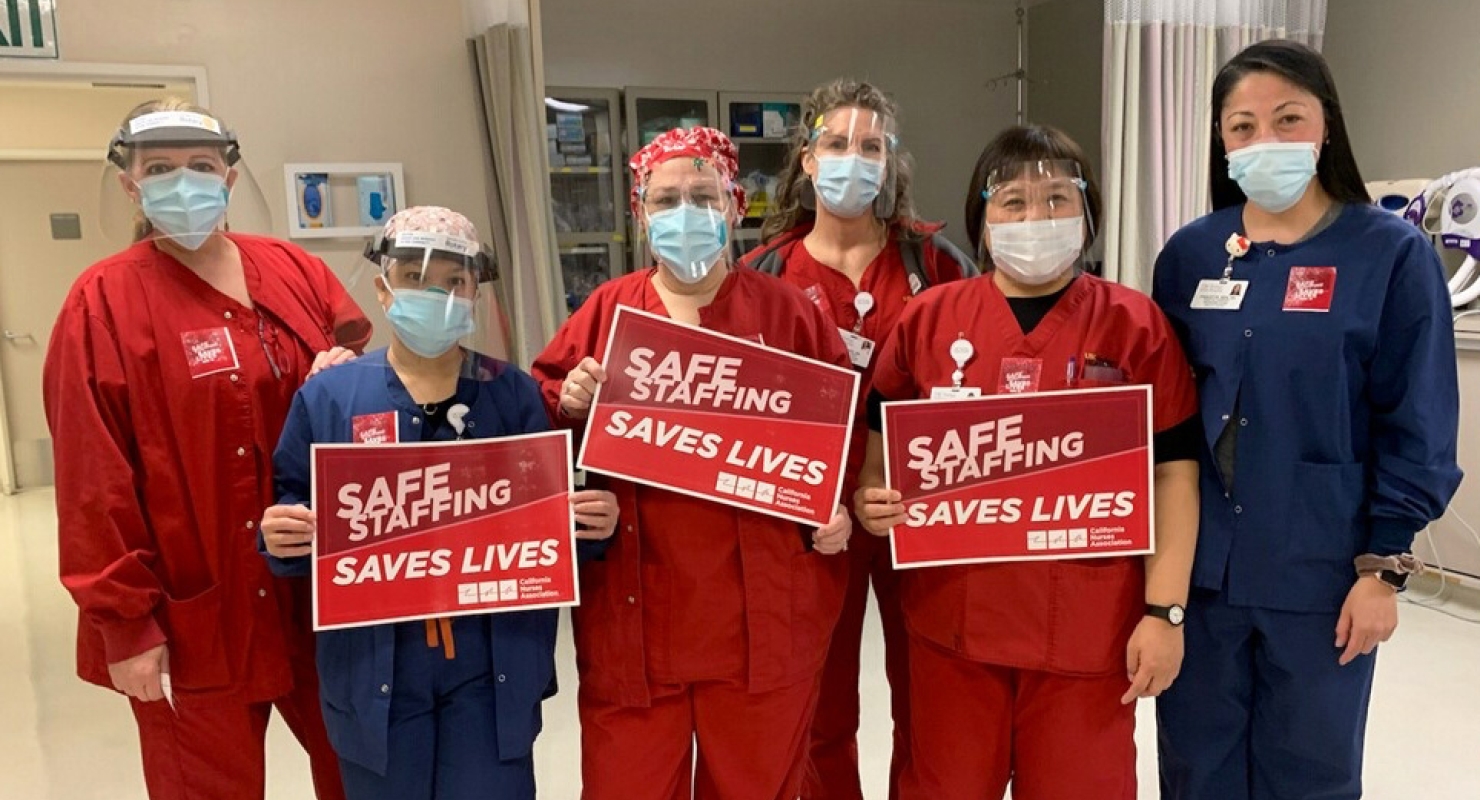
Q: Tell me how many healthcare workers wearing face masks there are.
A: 6